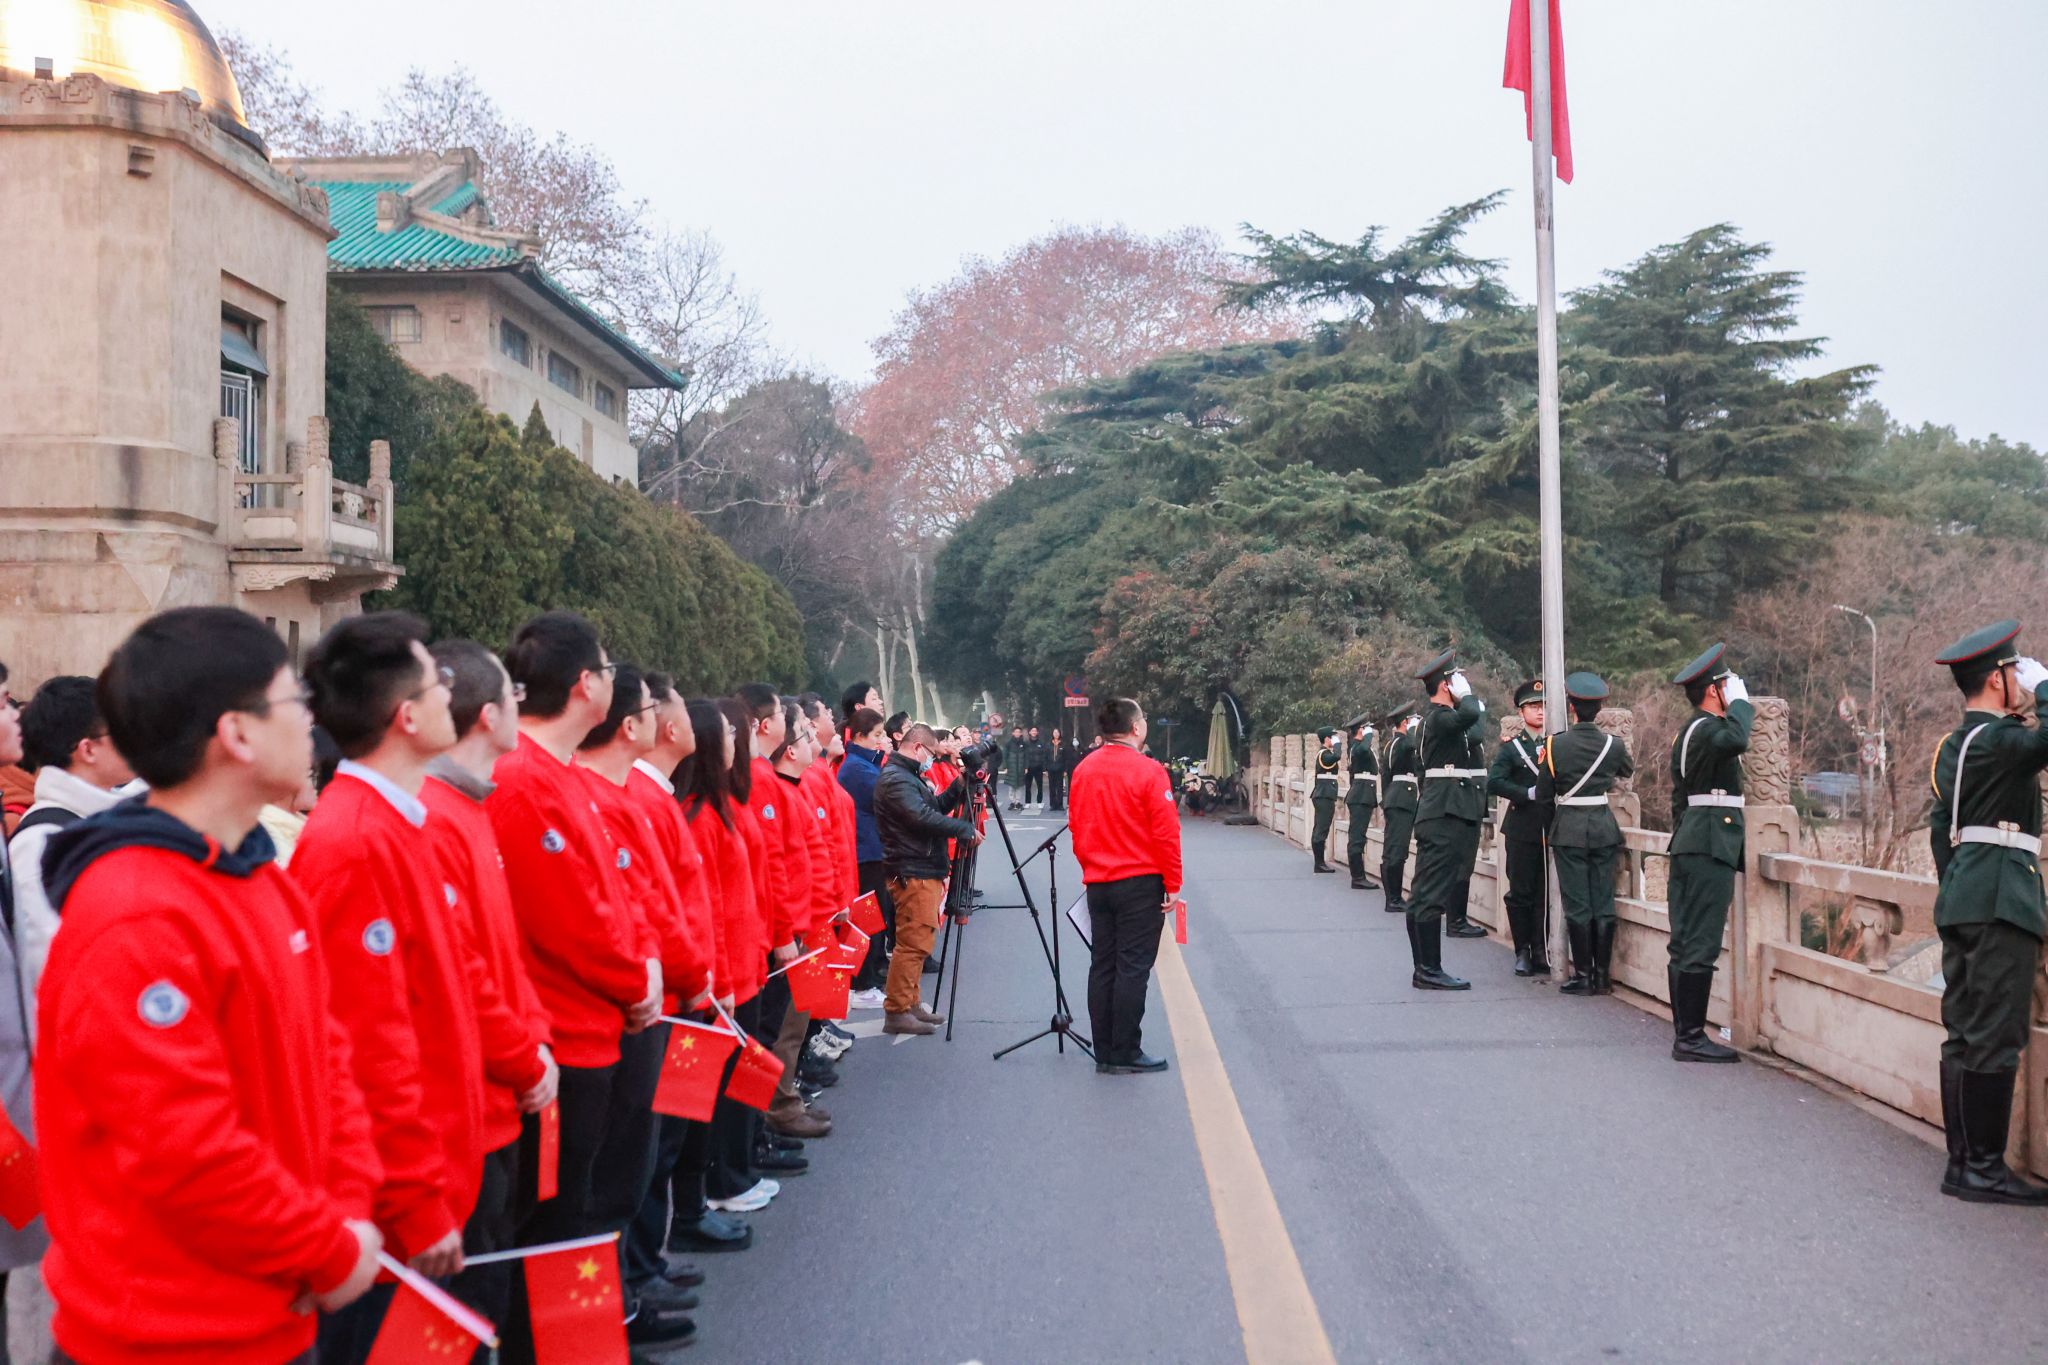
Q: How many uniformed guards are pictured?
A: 9